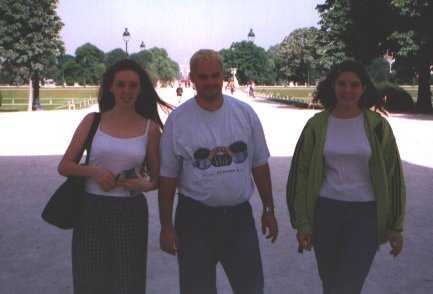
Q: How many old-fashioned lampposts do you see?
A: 3